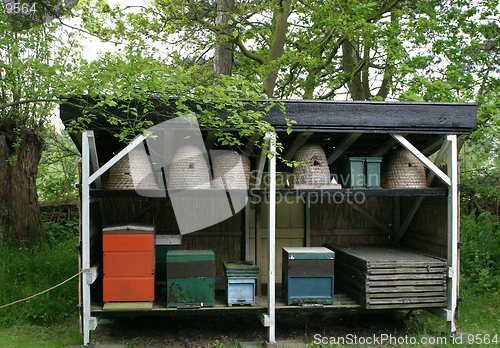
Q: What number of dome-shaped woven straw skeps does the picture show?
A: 5